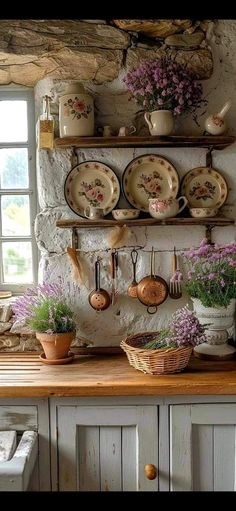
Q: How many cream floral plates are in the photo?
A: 3